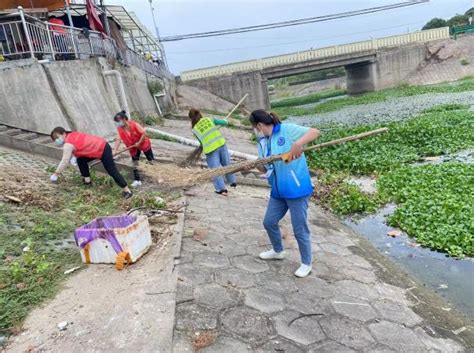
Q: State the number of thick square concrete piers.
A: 2